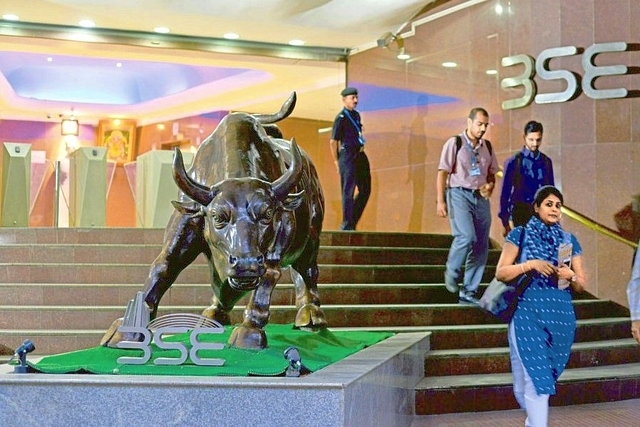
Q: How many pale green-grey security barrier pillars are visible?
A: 3